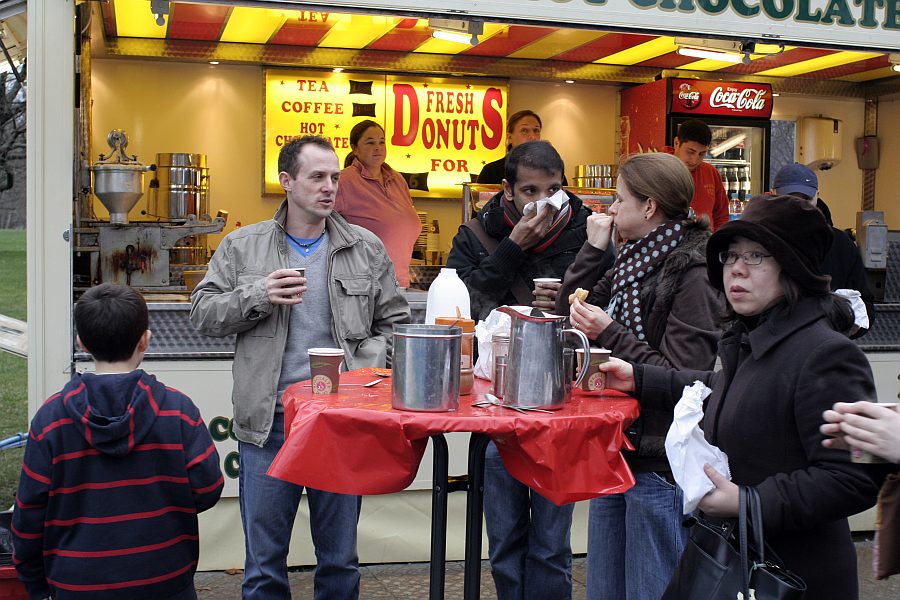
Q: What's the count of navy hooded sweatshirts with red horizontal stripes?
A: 1